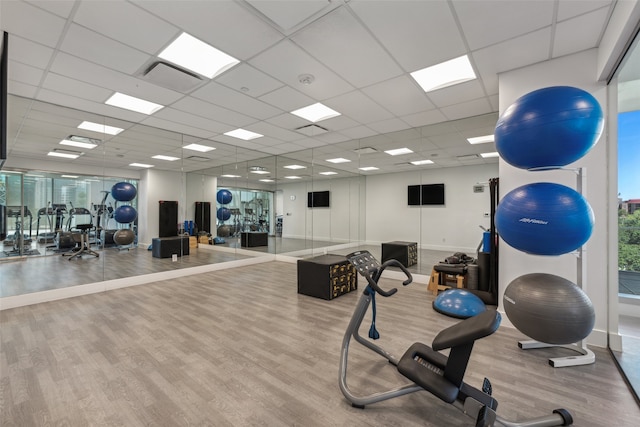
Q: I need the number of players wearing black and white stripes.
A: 0